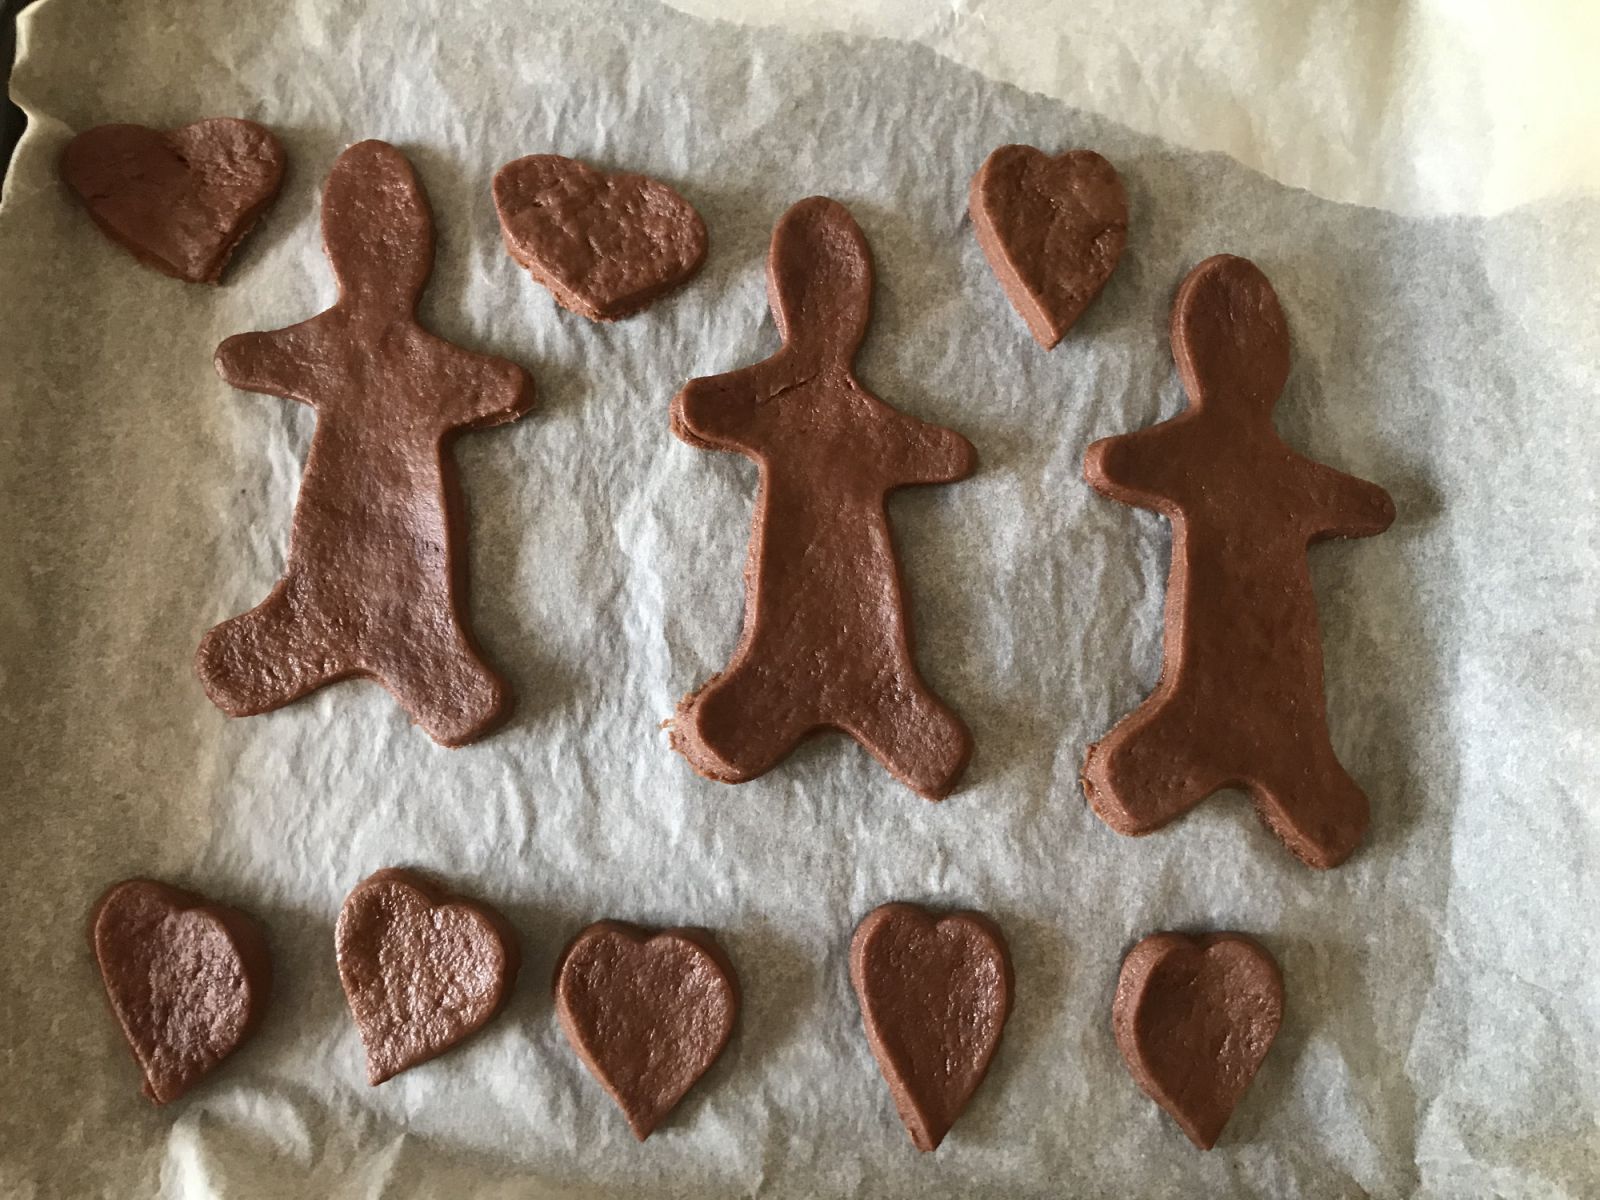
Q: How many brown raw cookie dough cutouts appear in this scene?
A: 11